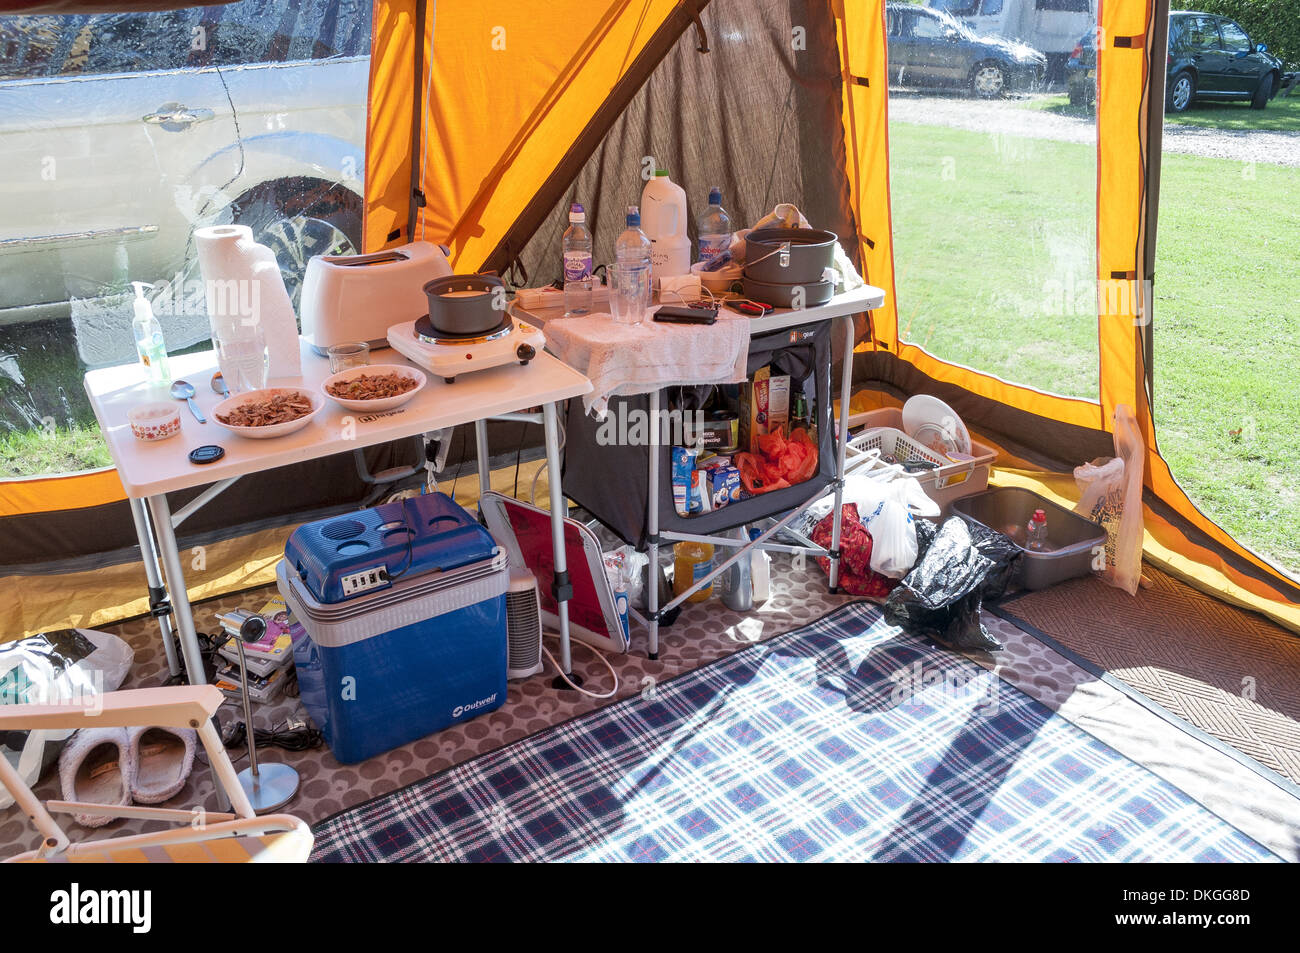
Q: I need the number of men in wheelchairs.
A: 0